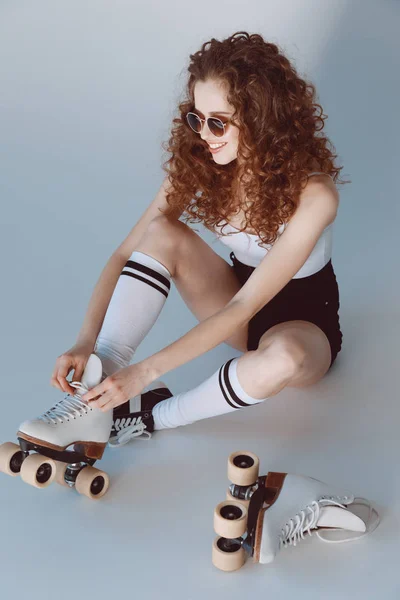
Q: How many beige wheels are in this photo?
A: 8